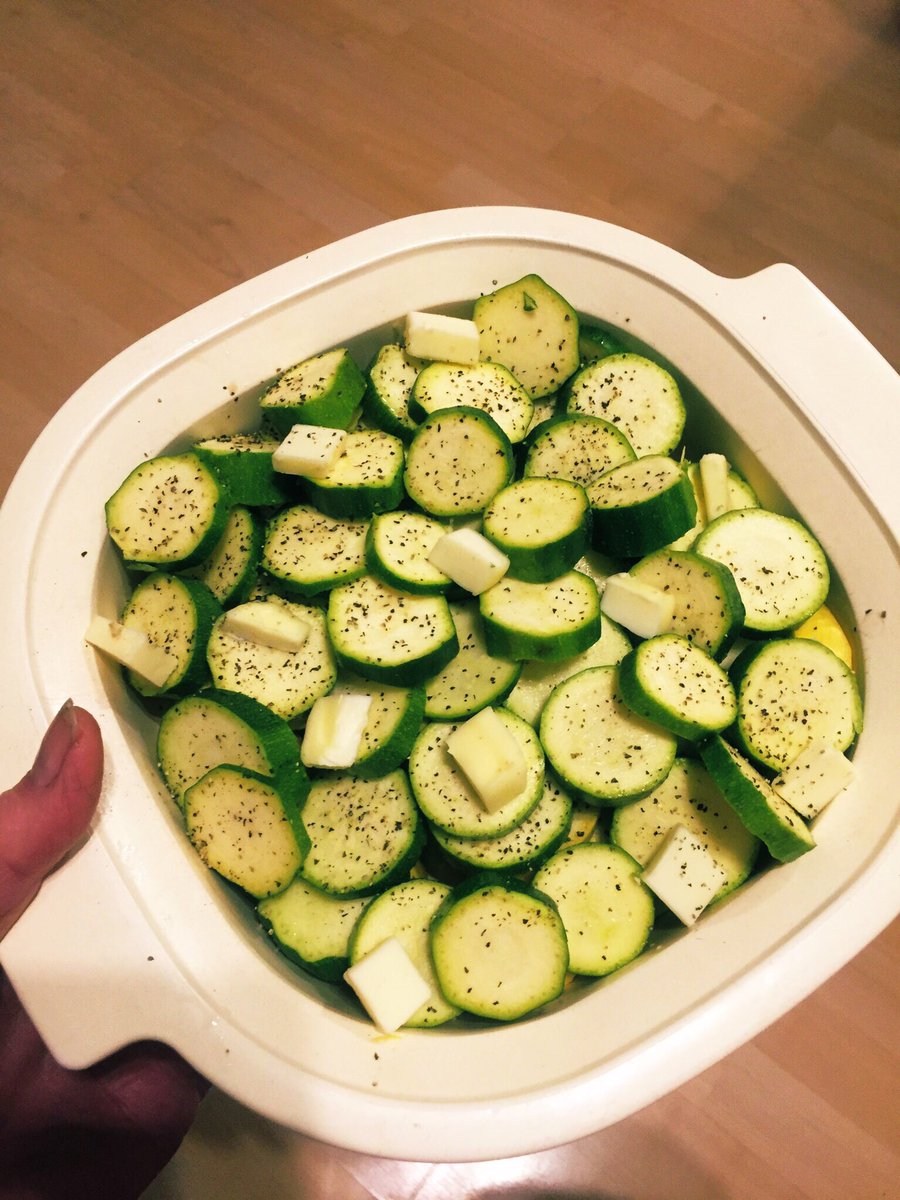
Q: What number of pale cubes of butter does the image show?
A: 12